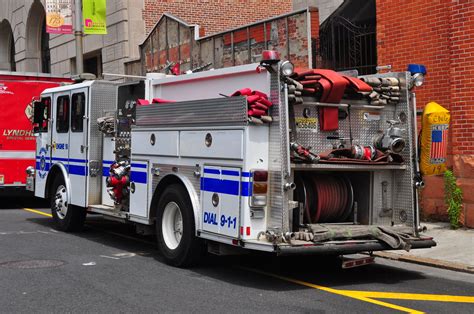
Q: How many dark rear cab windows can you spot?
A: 2